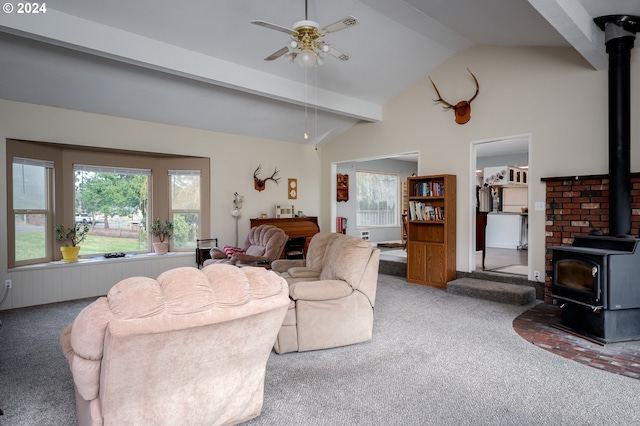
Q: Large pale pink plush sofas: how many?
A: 1